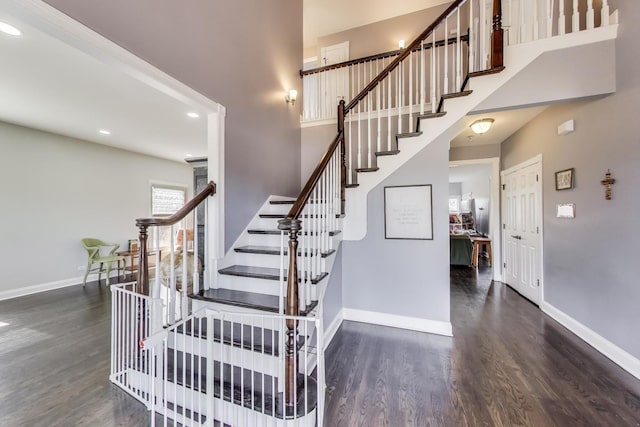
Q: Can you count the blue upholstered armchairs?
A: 0